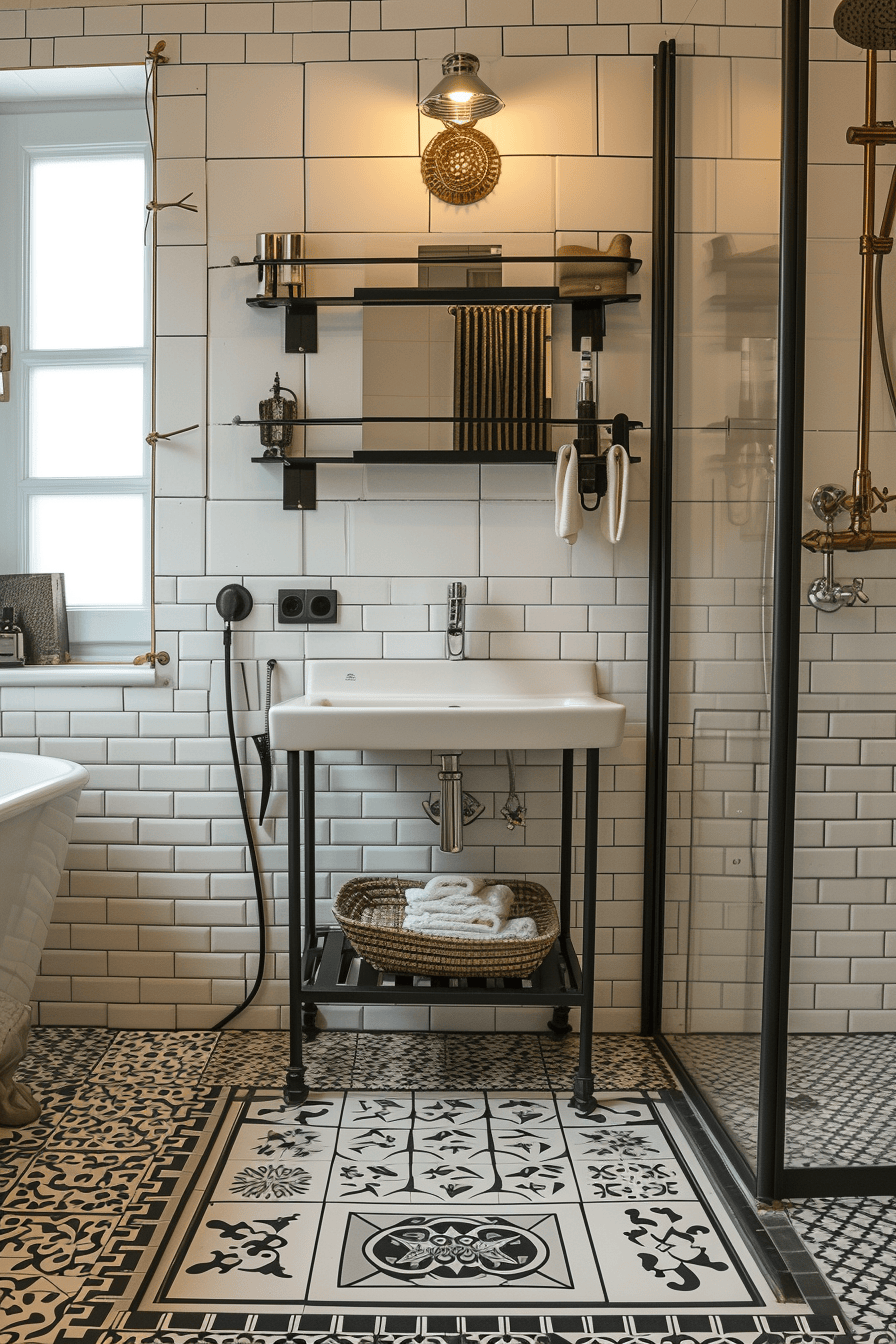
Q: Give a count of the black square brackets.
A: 3